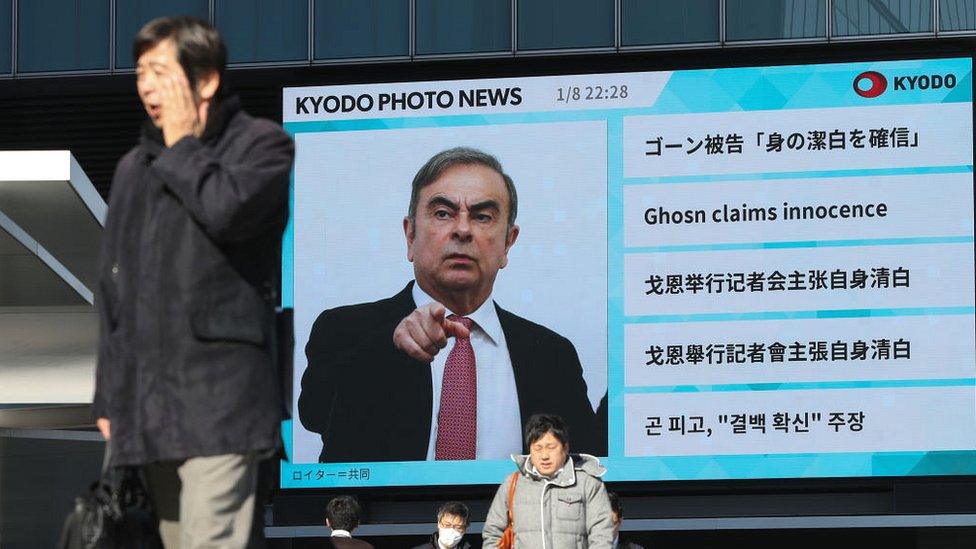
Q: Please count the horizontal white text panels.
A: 5